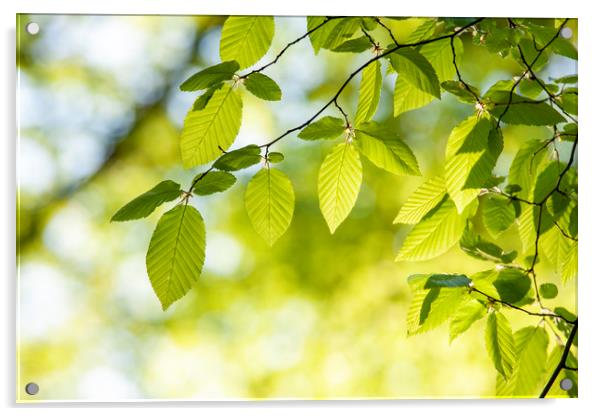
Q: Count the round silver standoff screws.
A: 4